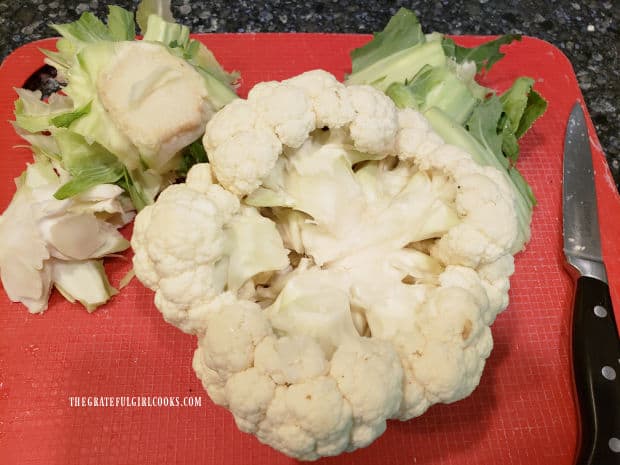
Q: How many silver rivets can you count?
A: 3